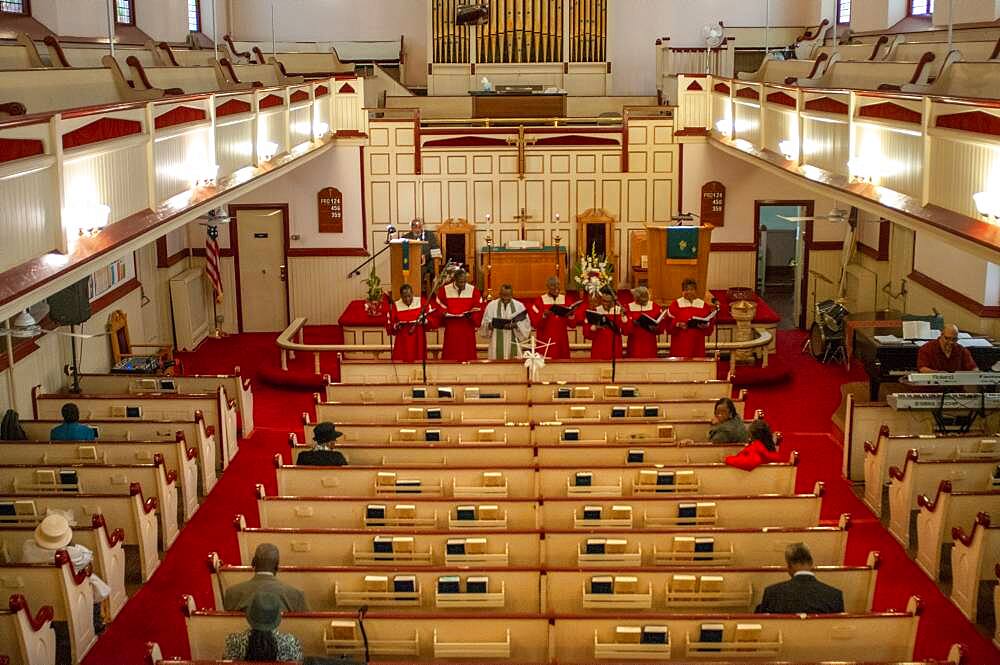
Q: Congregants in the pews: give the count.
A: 8